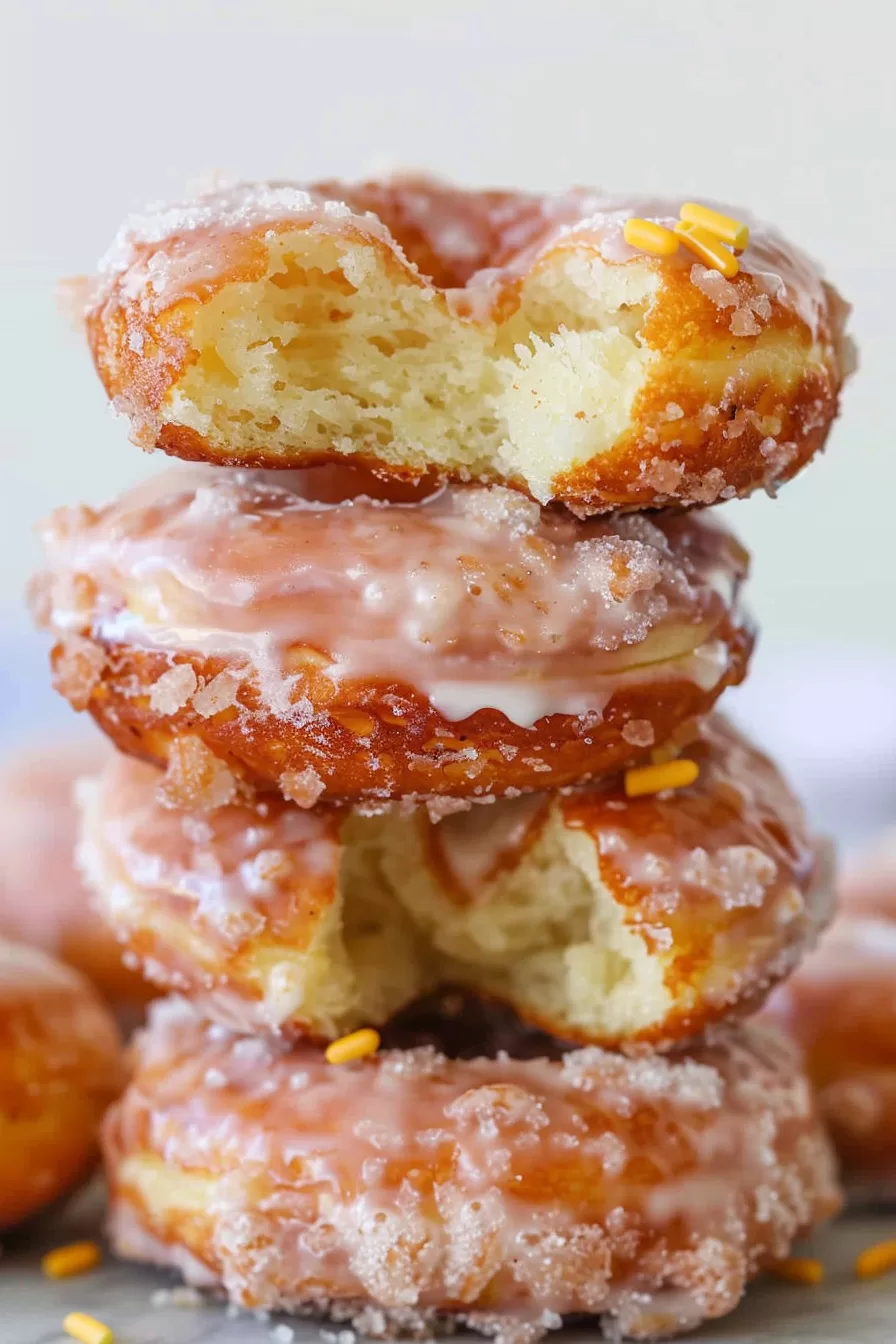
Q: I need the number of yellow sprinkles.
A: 9